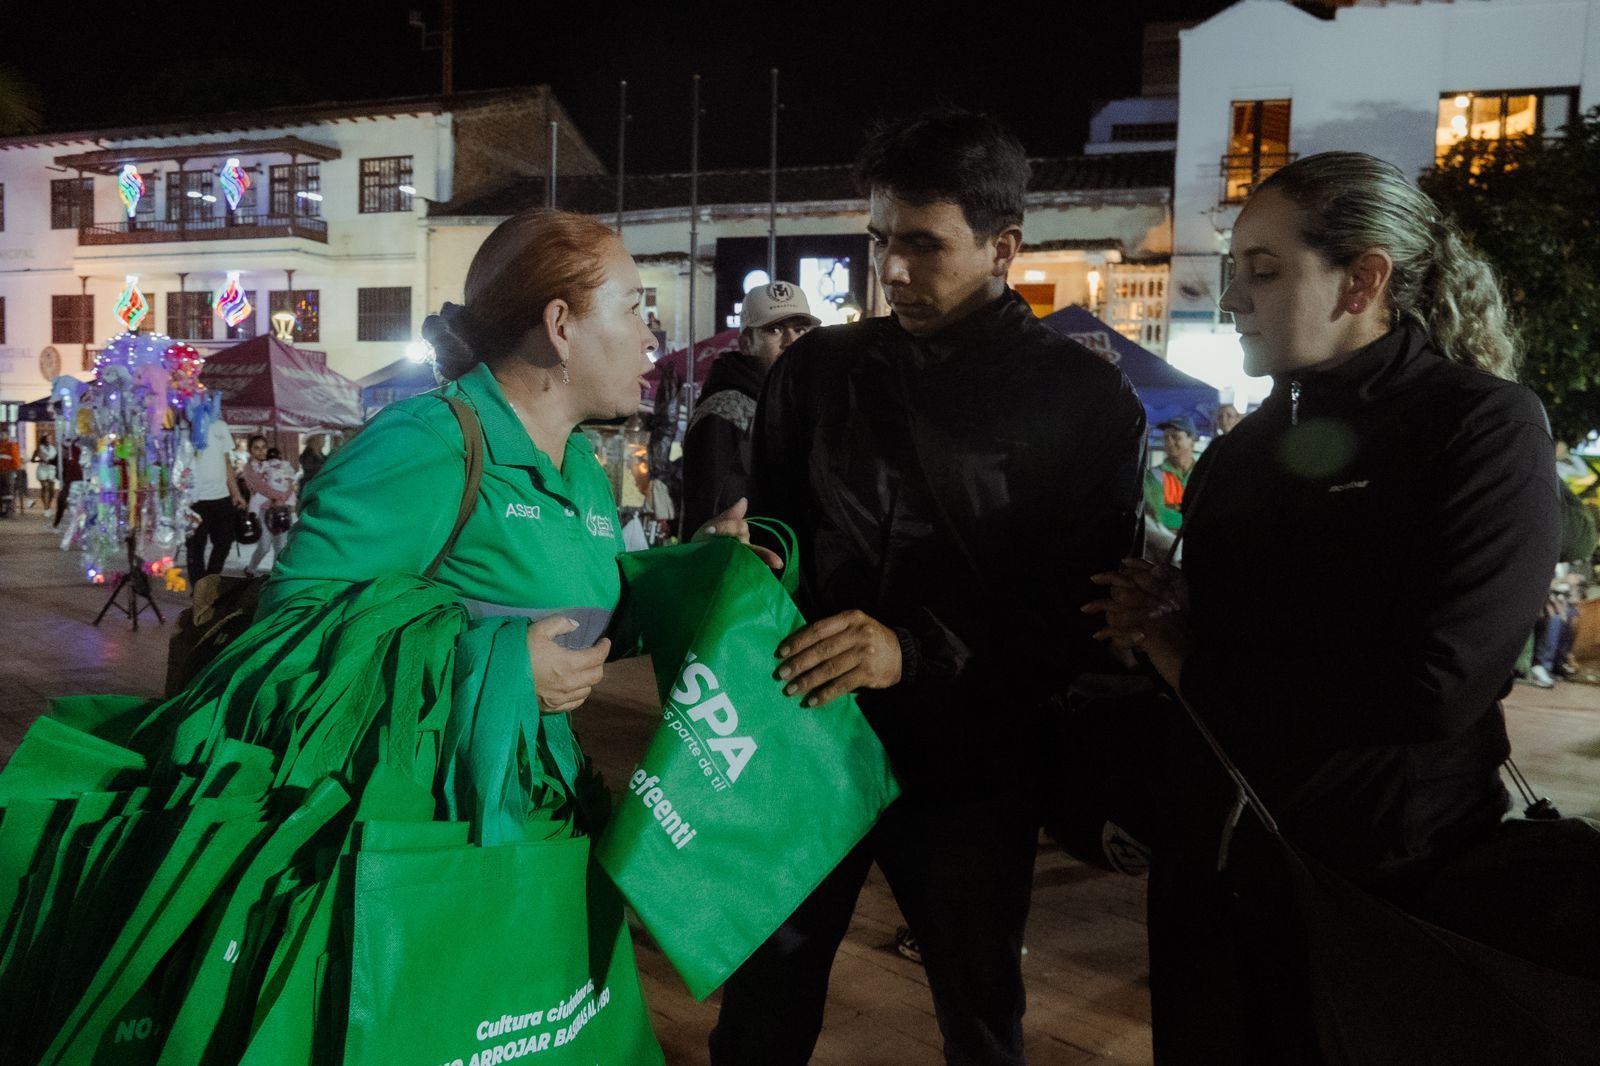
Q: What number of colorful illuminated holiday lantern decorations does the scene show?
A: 4